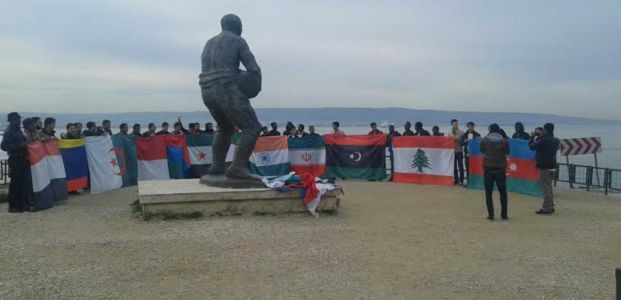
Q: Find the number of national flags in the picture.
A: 11